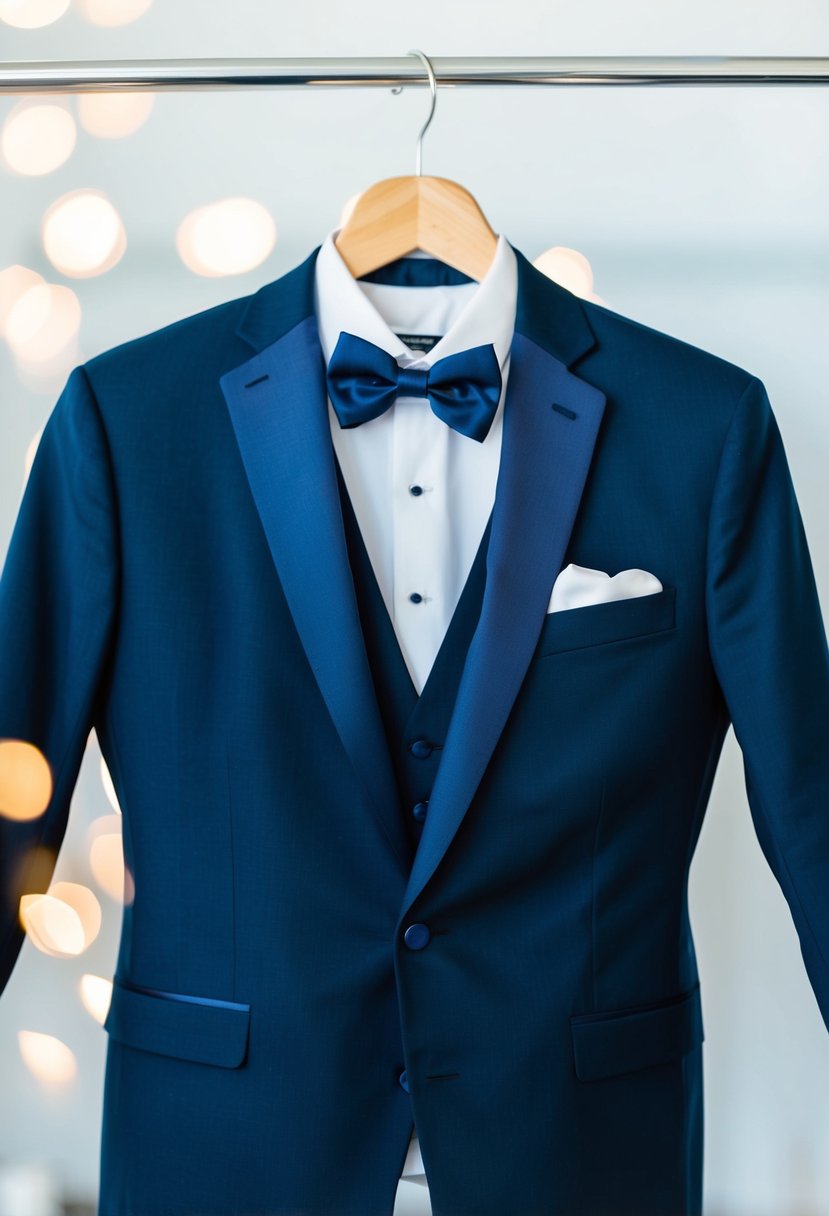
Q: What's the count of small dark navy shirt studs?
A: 2